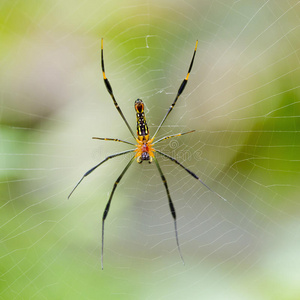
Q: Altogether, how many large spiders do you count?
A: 1